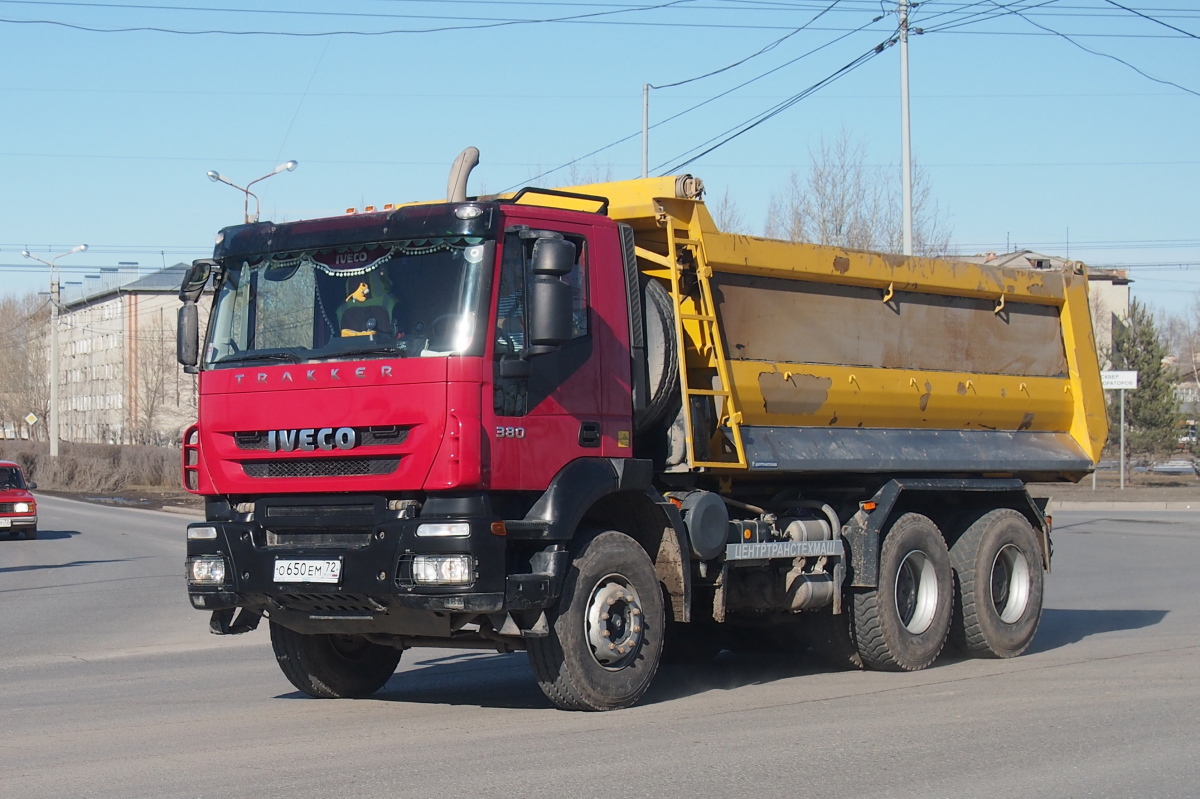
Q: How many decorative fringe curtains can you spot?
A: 1